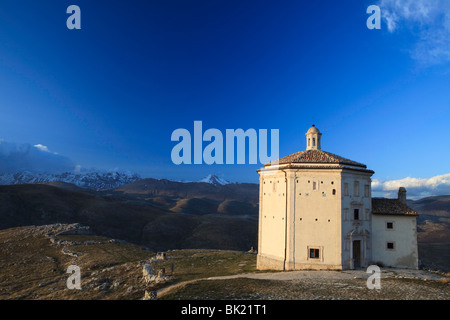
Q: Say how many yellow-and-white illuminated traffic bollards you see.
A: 0